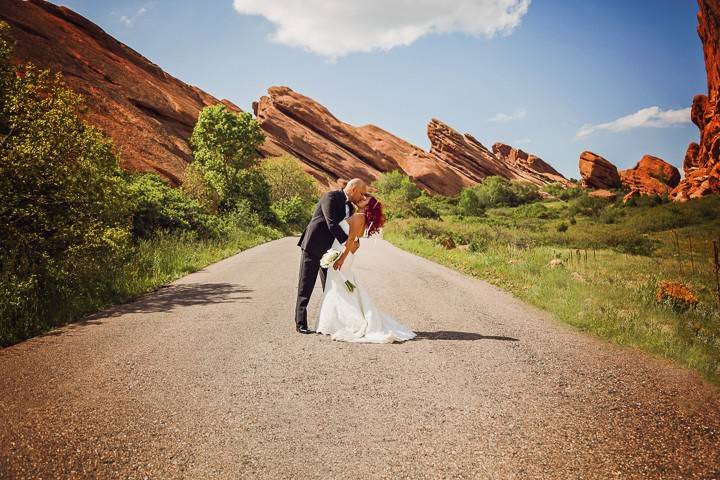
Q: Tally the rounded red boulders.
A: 2